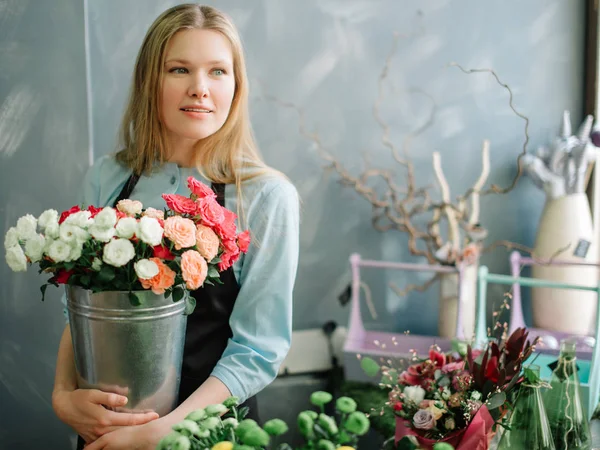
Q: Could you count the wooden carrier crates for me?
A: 3